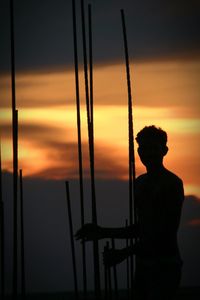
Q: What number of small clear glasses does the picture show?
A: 0